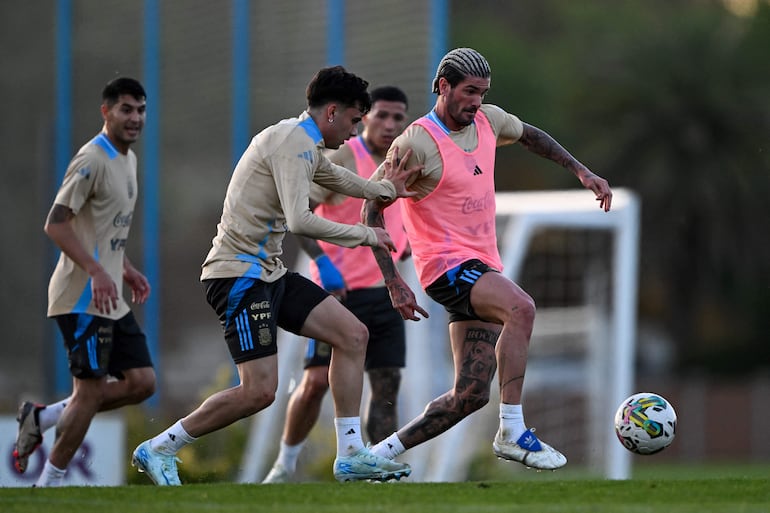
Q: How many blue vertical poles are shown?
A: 5